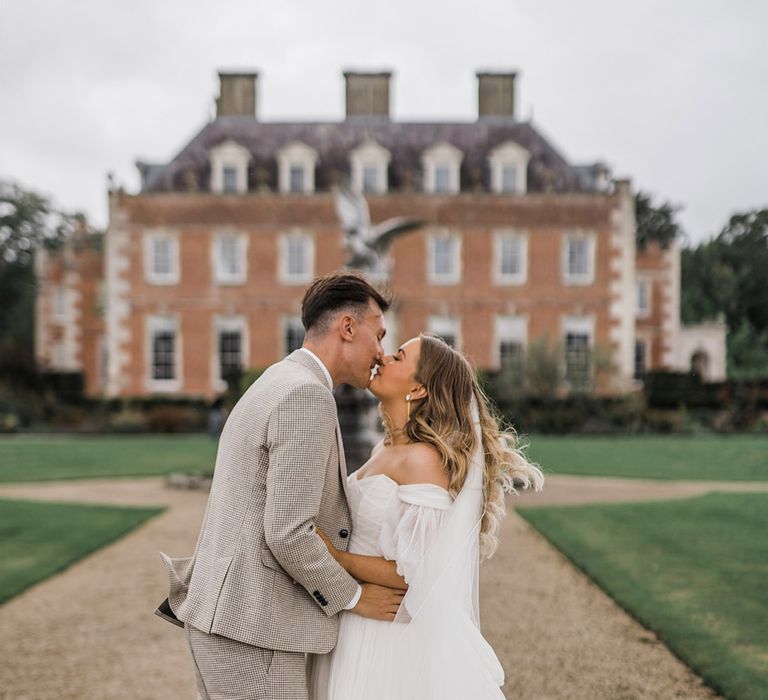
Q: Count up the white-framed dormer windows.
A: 5